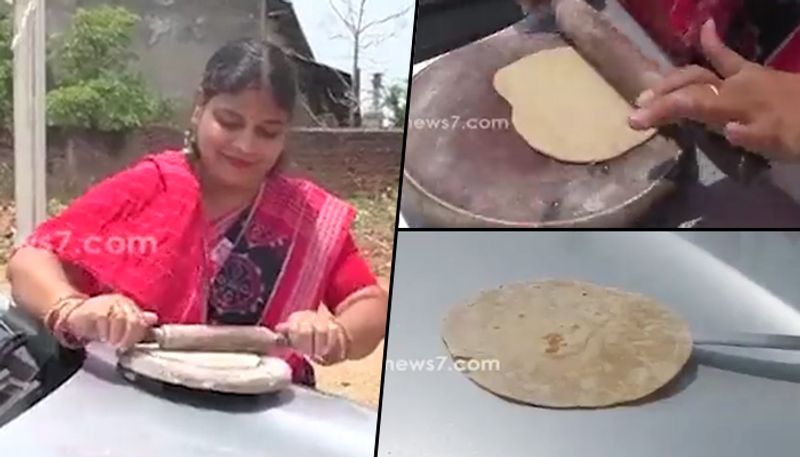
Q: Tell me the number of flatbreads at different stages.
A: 3